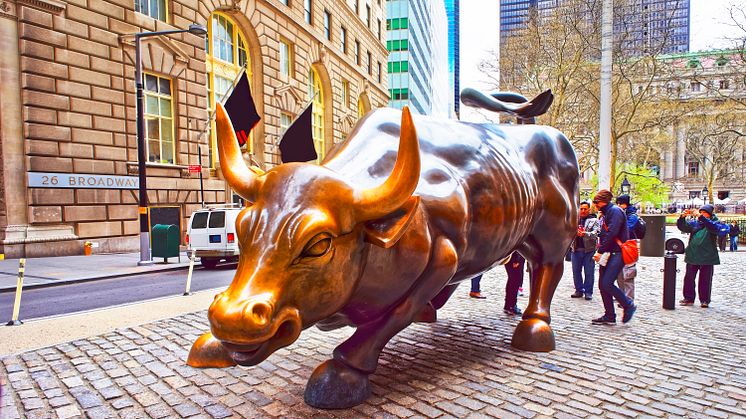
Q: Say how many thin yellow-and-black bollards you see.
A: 2